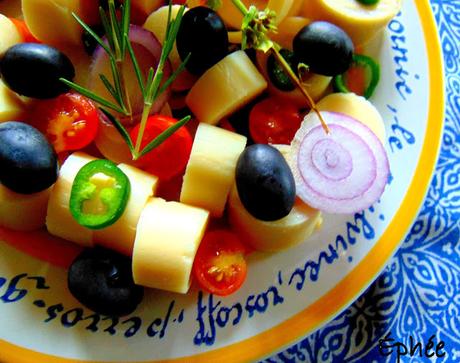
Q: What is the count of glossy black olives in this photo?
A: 6